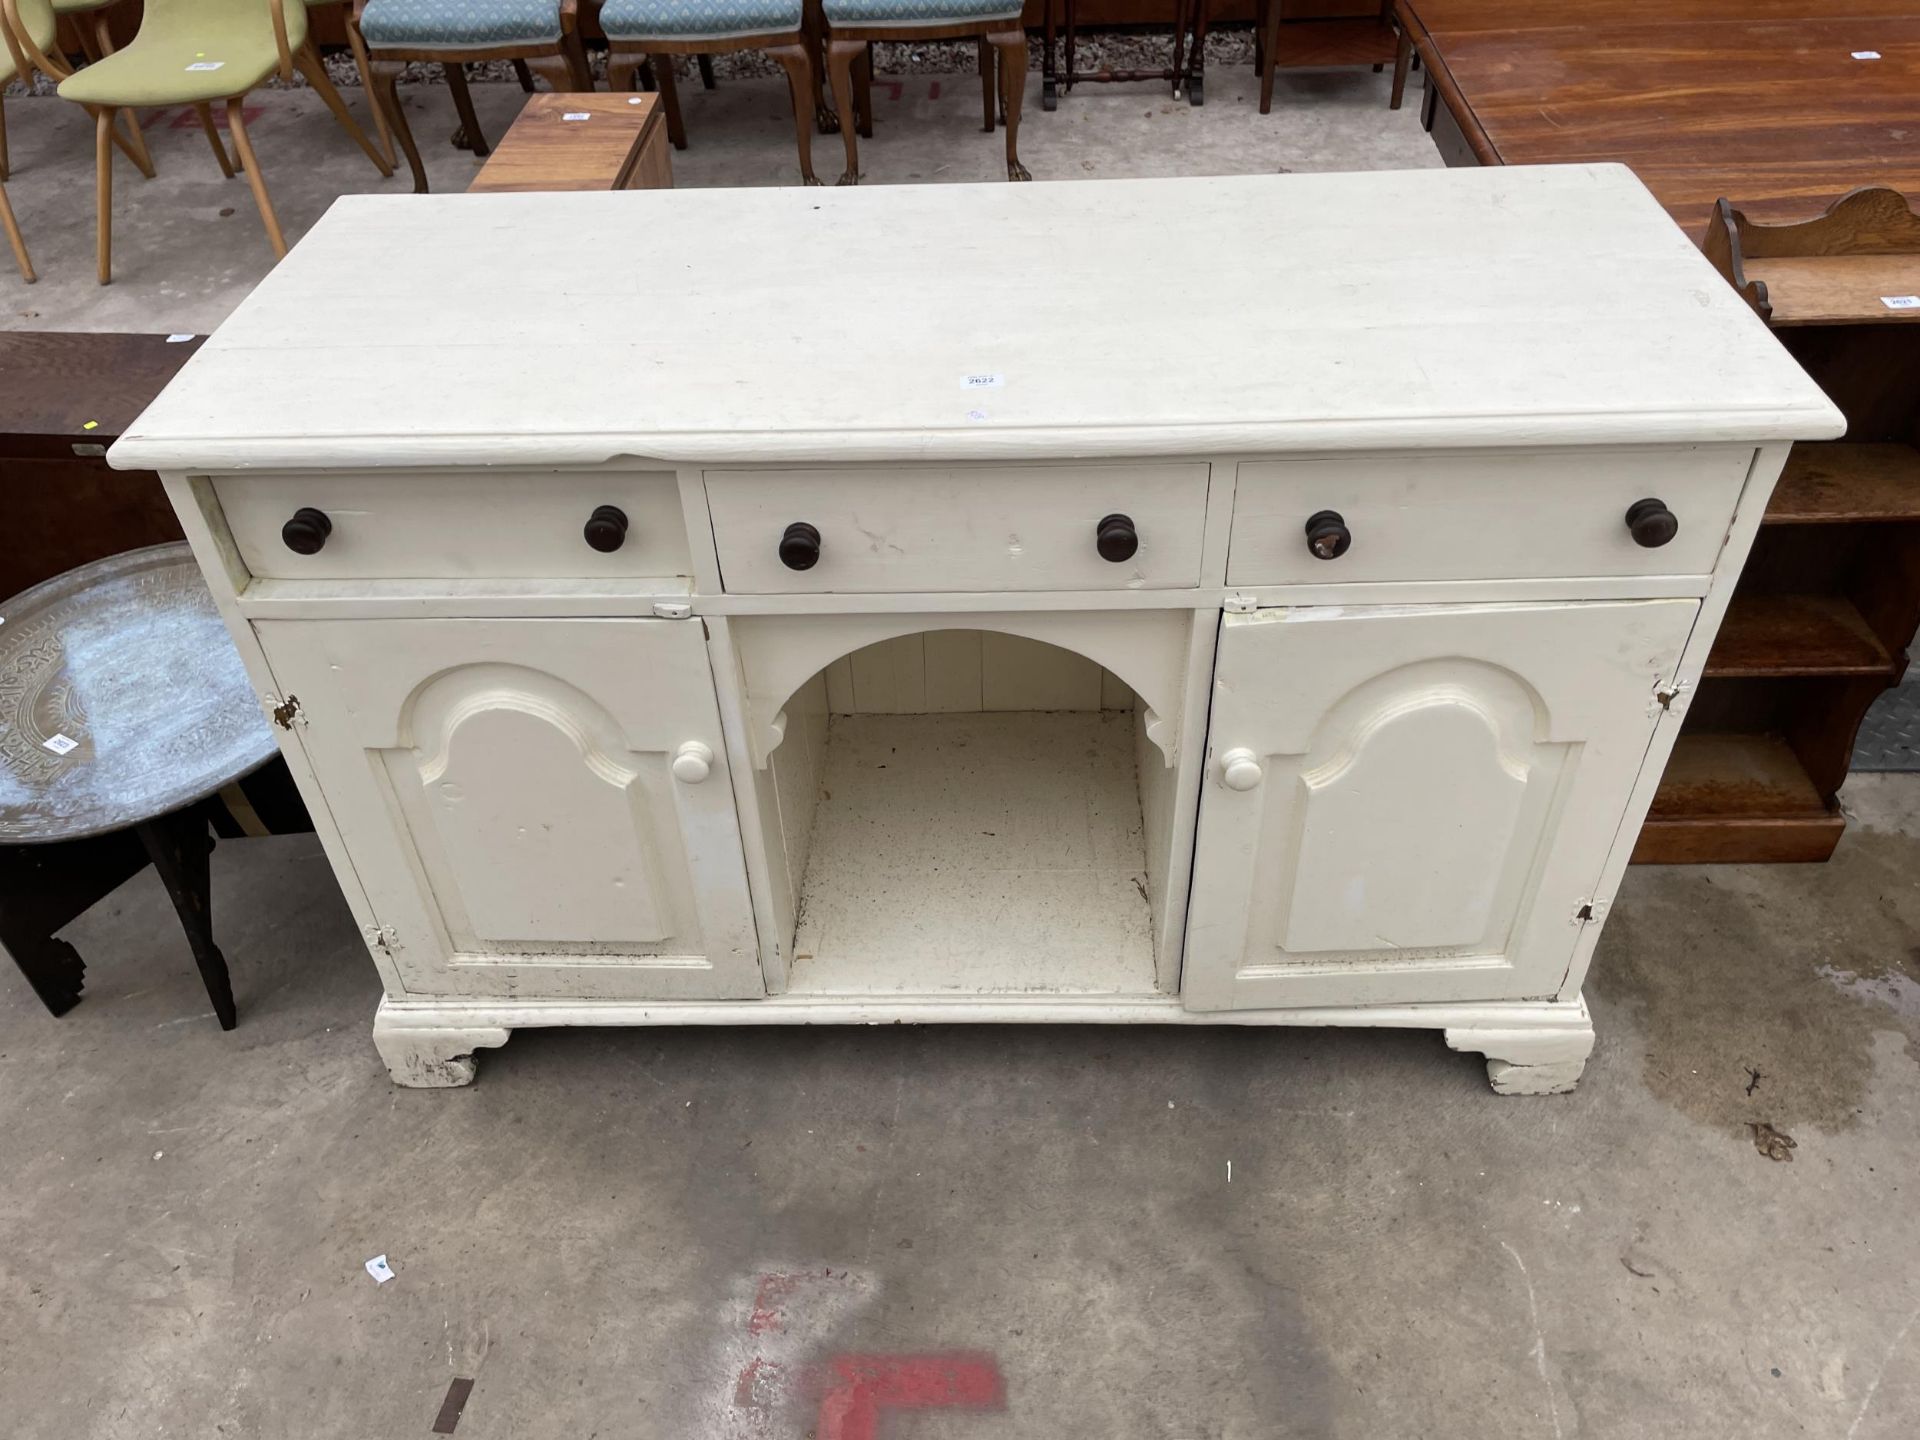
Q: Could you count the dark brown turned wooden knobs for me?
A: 6